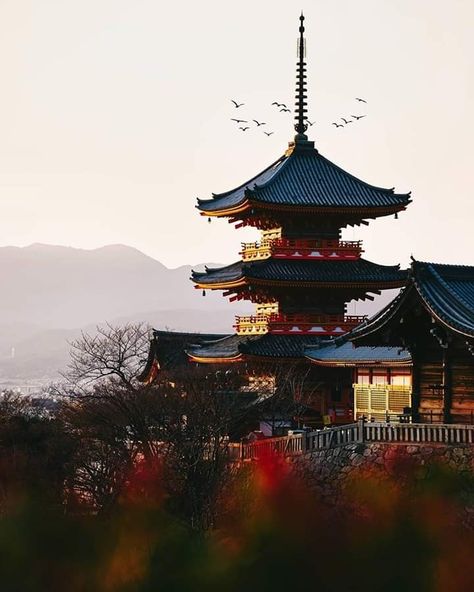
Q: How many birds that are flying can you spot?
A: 12